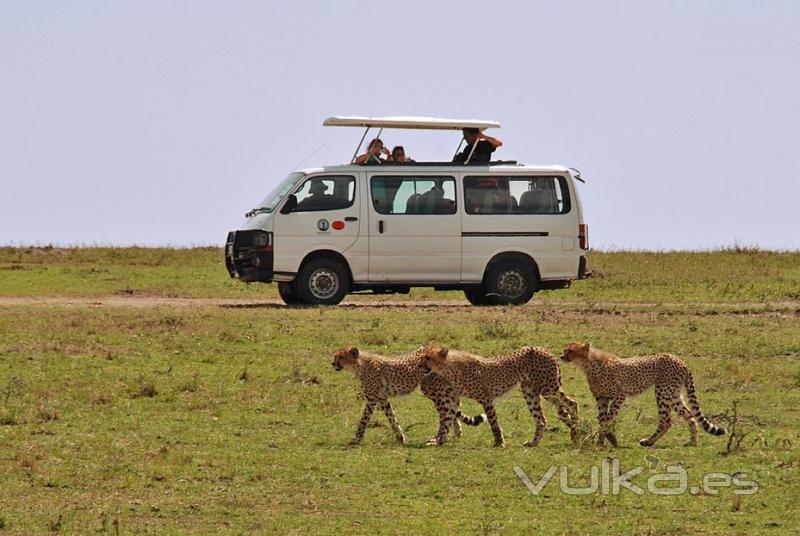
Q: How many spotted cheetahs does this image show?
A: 3